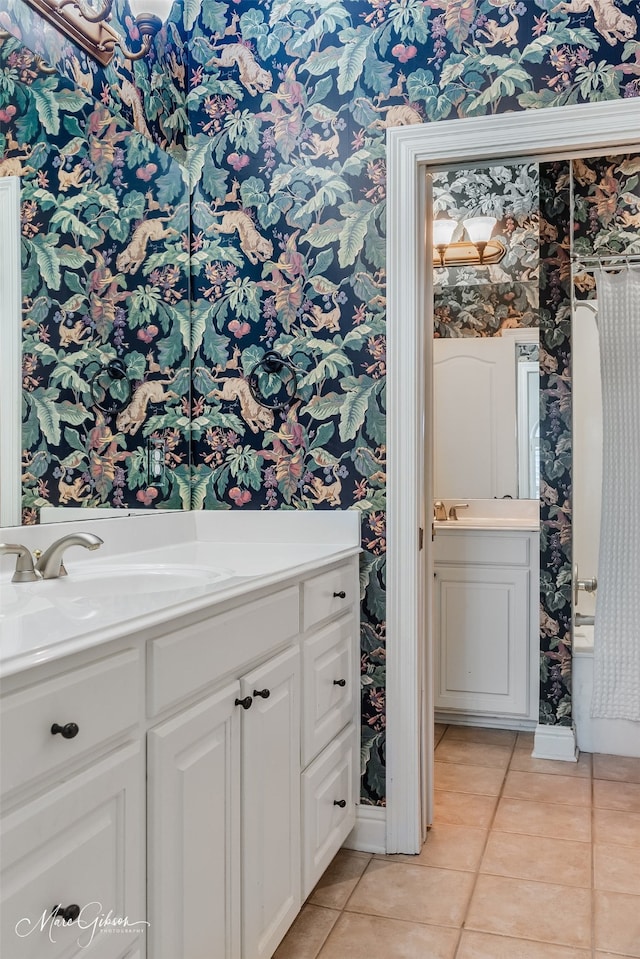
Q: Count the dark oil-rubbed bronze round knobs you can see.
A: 7